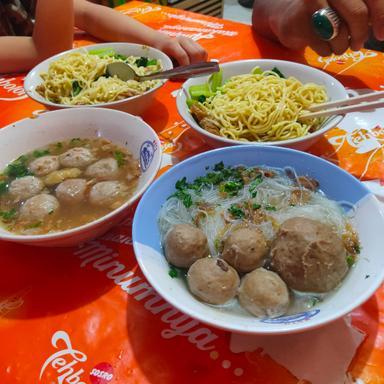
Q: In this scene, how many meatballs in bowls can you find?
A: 12